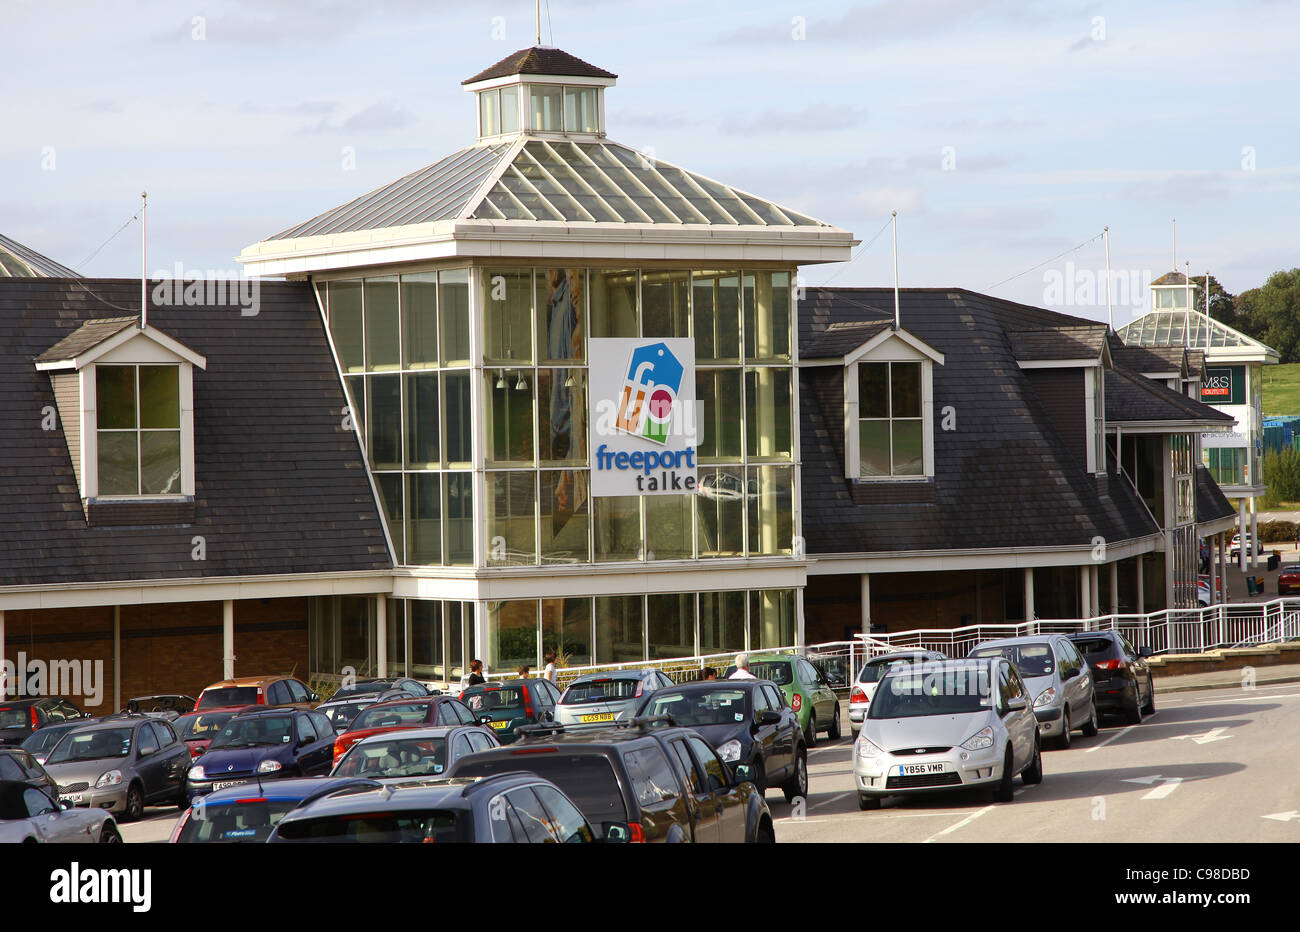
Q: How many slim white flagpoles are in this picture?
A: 7